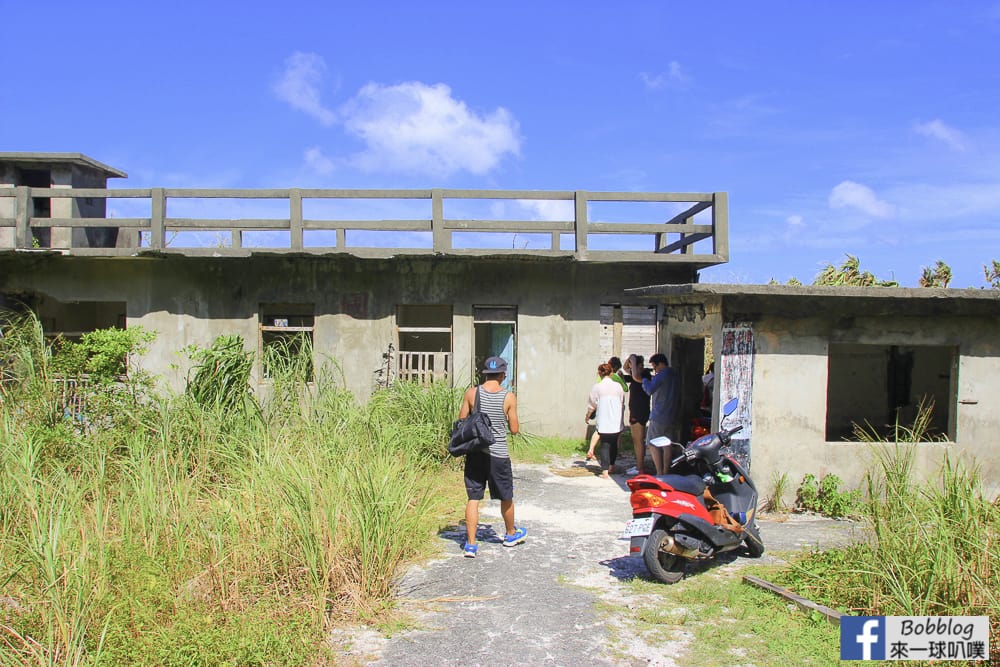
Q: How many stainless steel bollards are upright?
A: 0